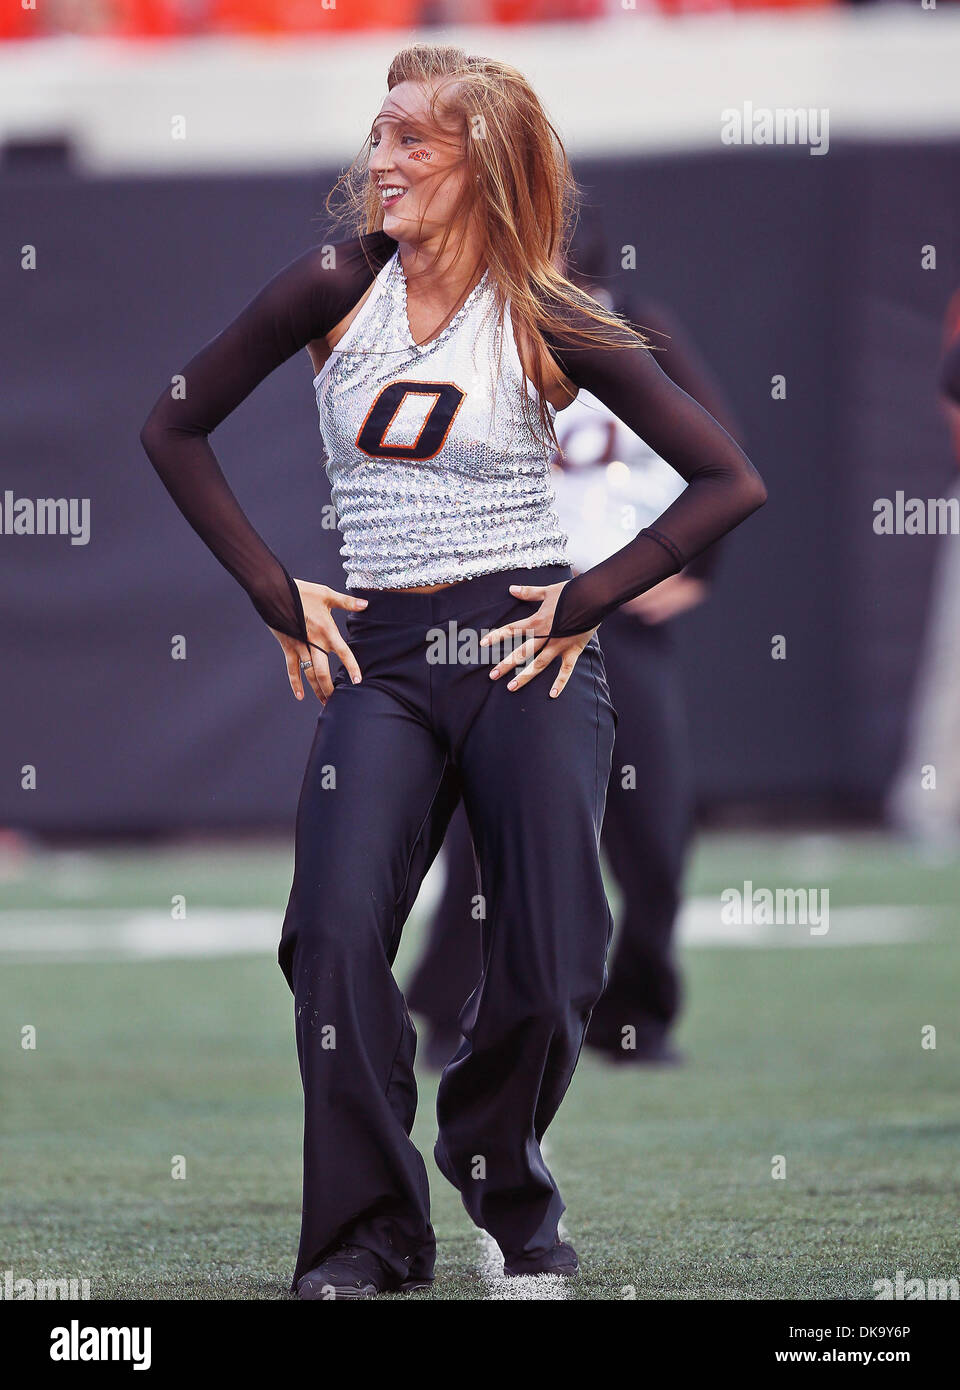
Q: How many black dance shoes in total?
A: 2